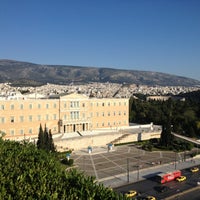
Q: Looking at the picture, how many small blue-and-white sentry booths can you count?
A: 3